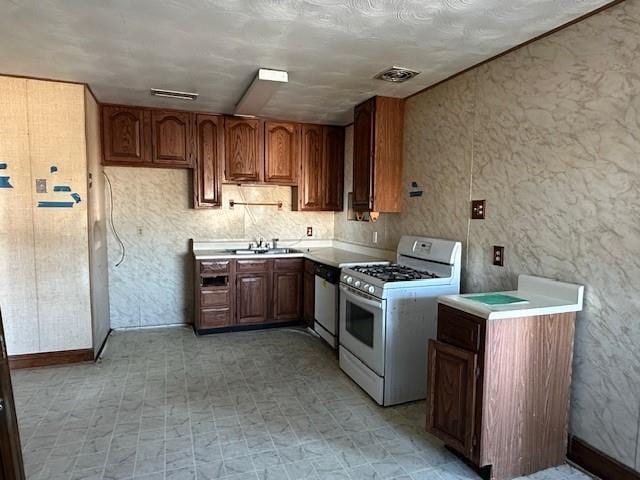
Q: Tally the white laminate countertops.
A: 2